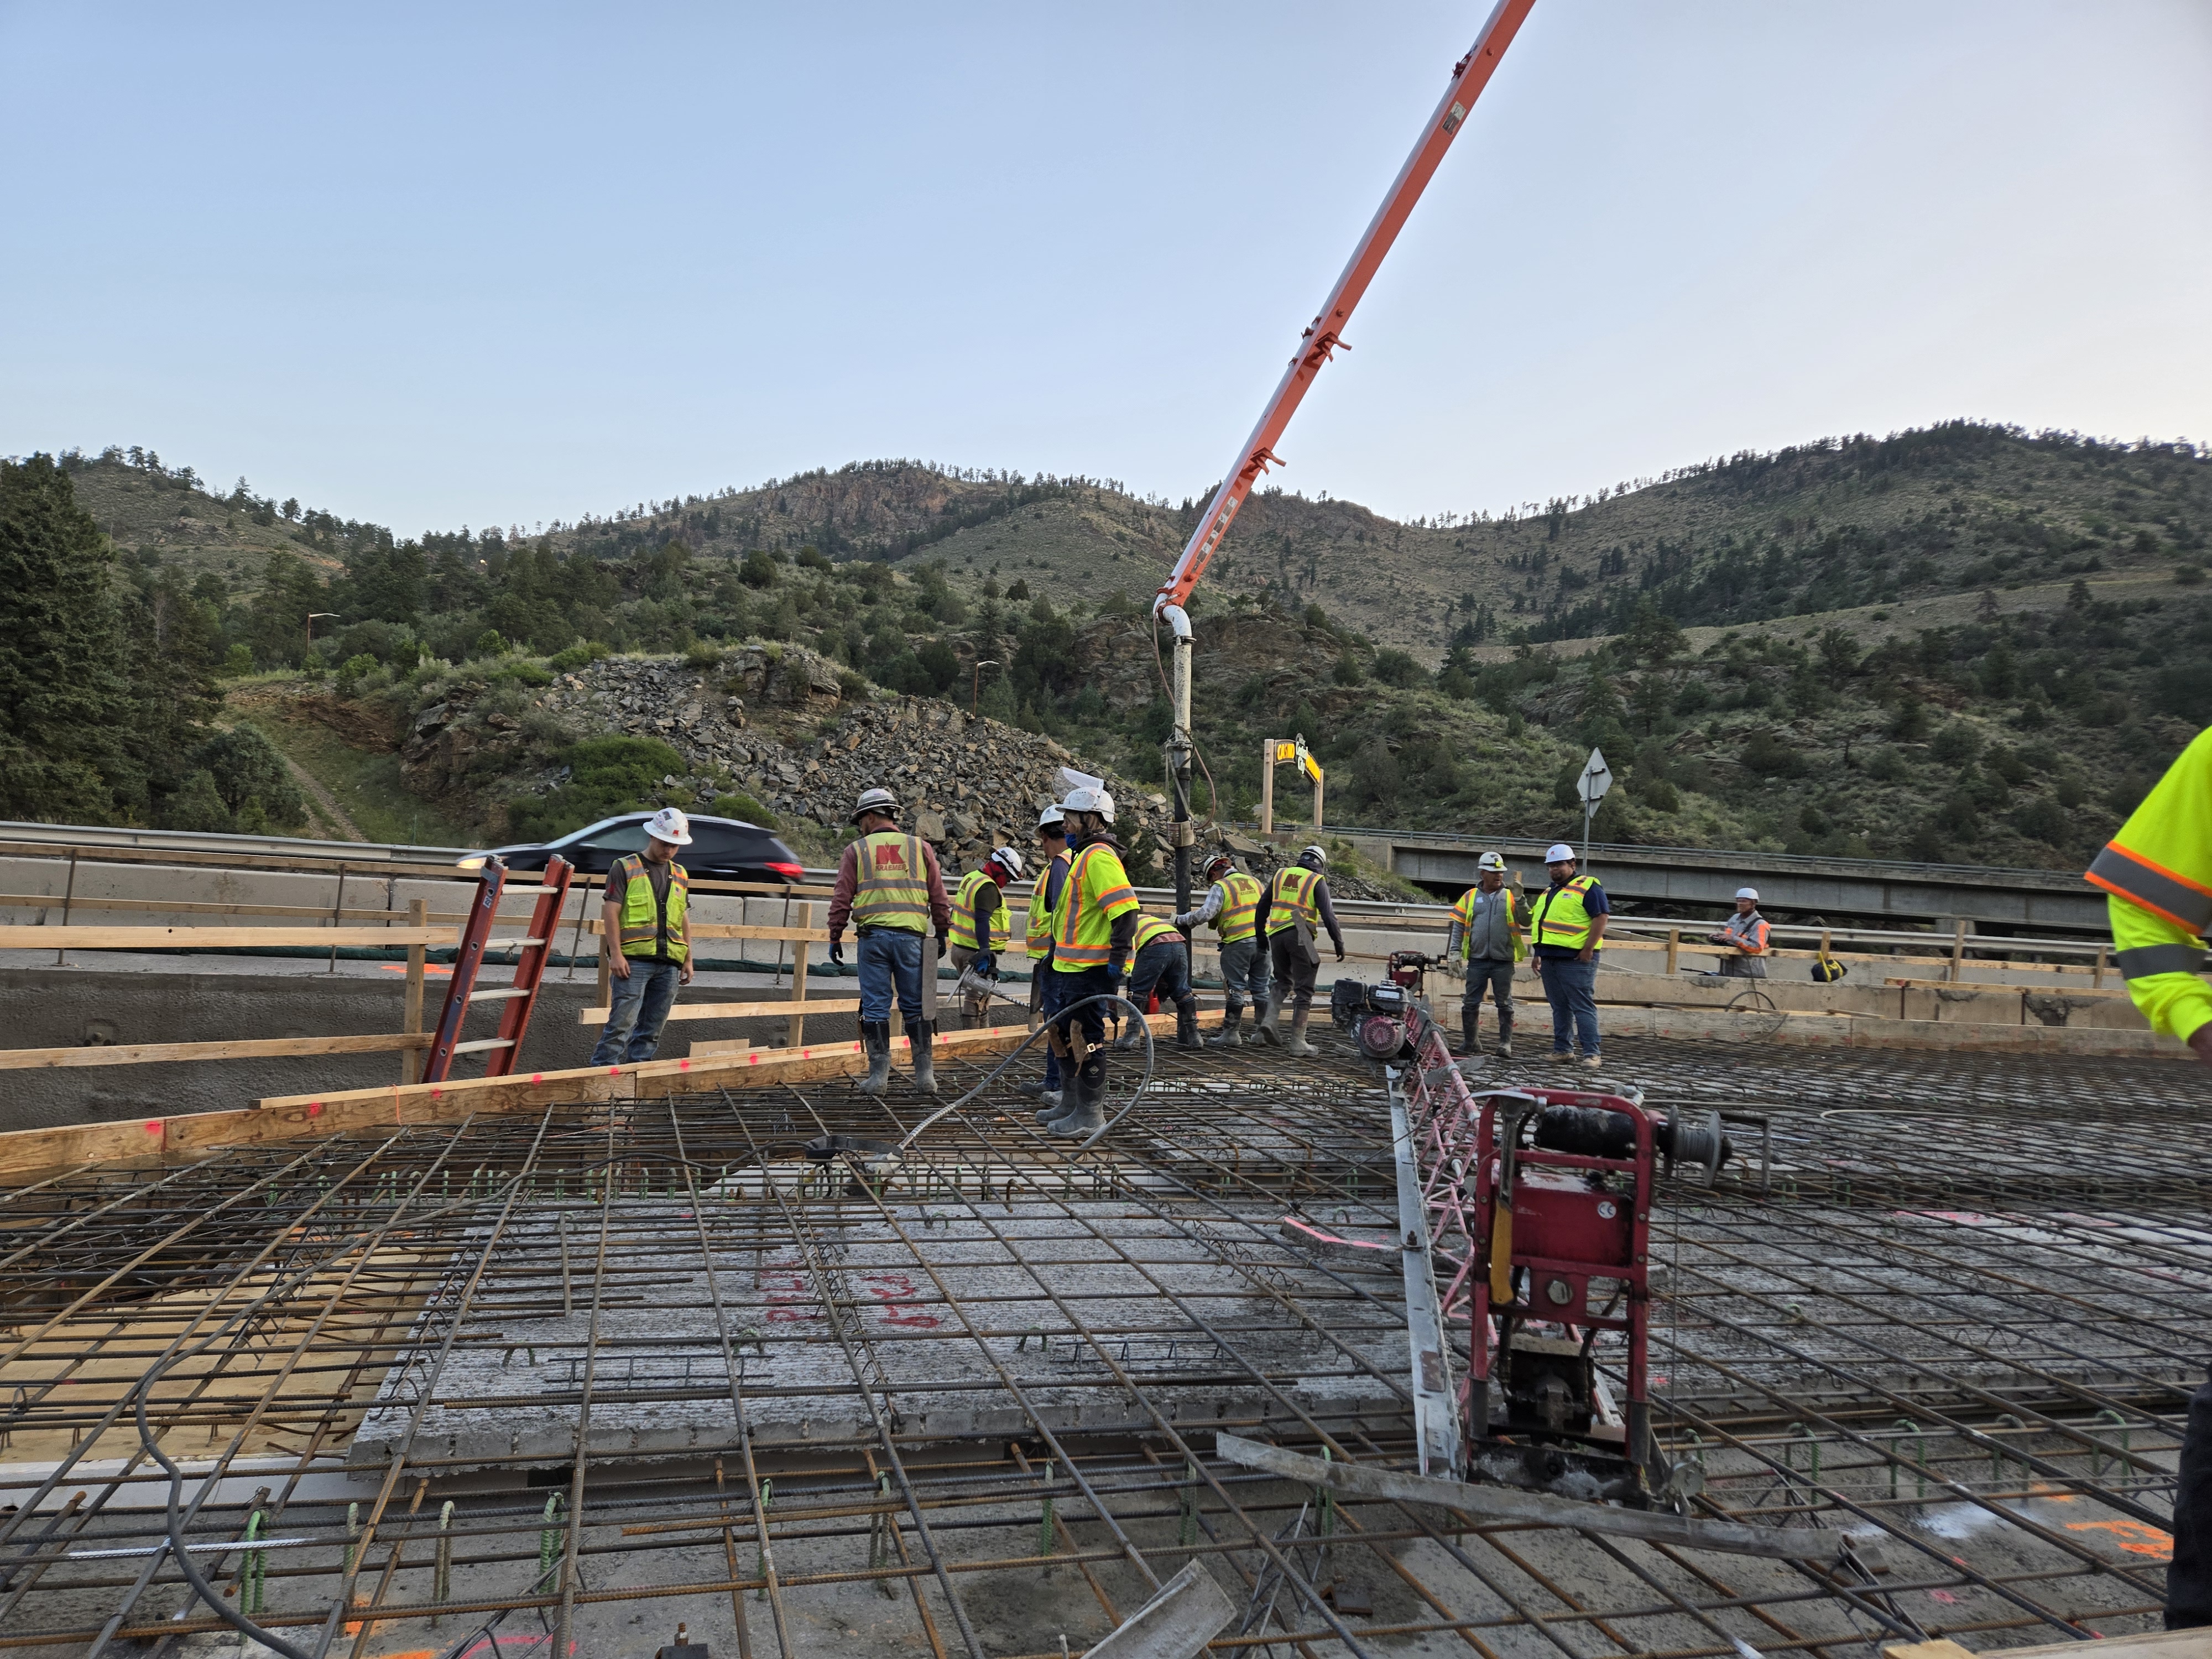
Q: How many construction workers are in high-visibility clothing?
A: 12